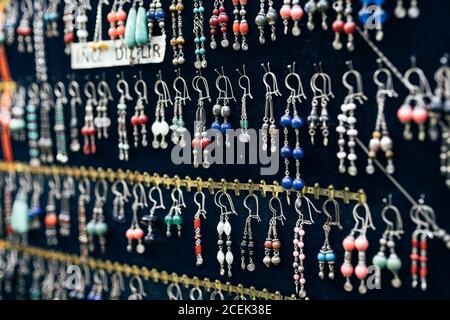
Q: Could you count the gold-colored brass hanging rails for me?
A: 2